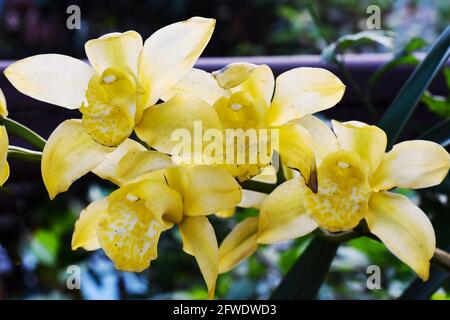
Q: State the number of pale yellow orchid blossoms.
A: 4